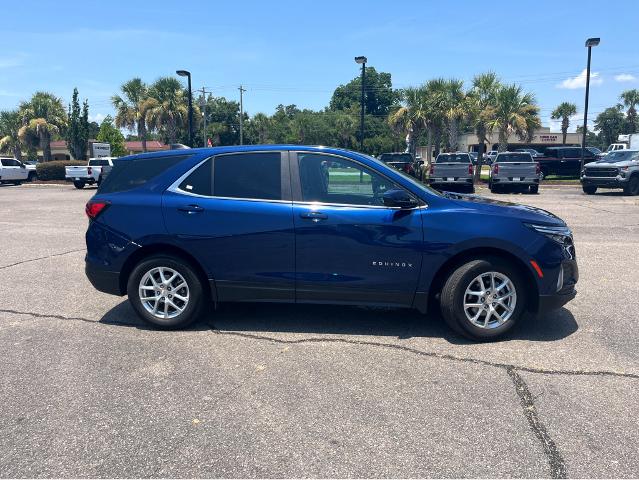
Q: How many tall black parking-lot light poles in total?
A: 3